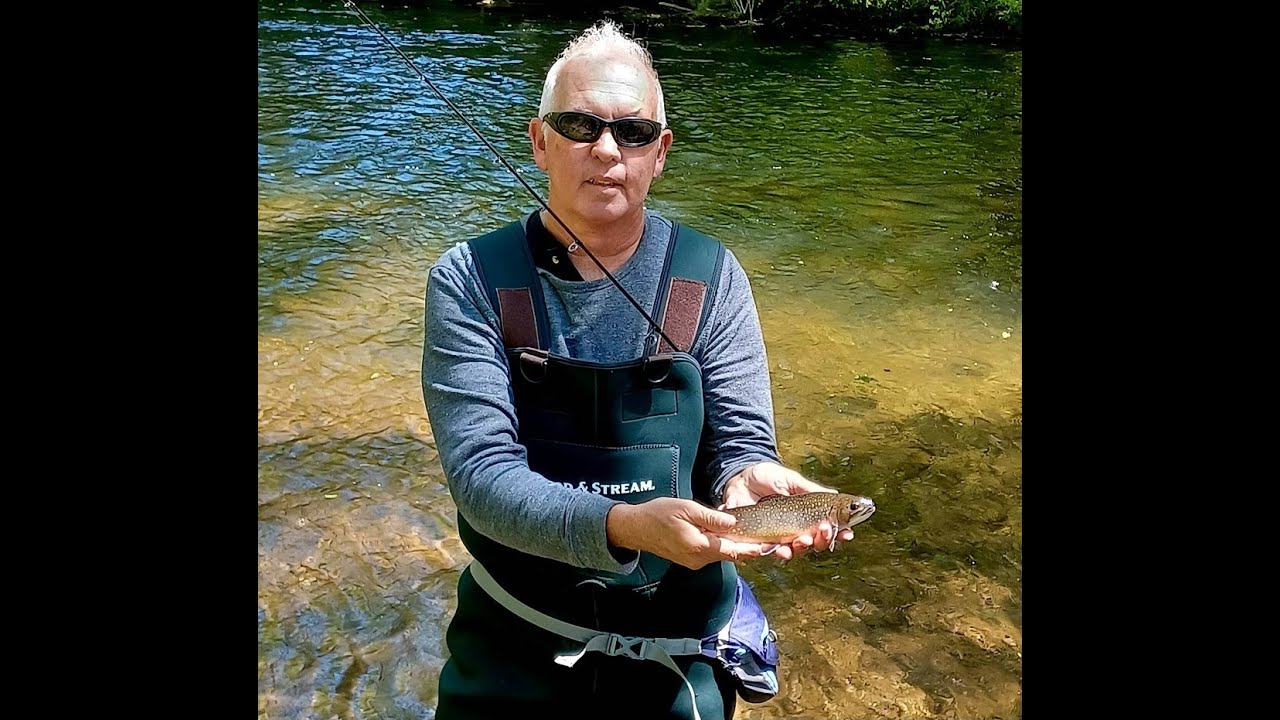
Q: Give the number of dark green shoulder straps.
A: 2